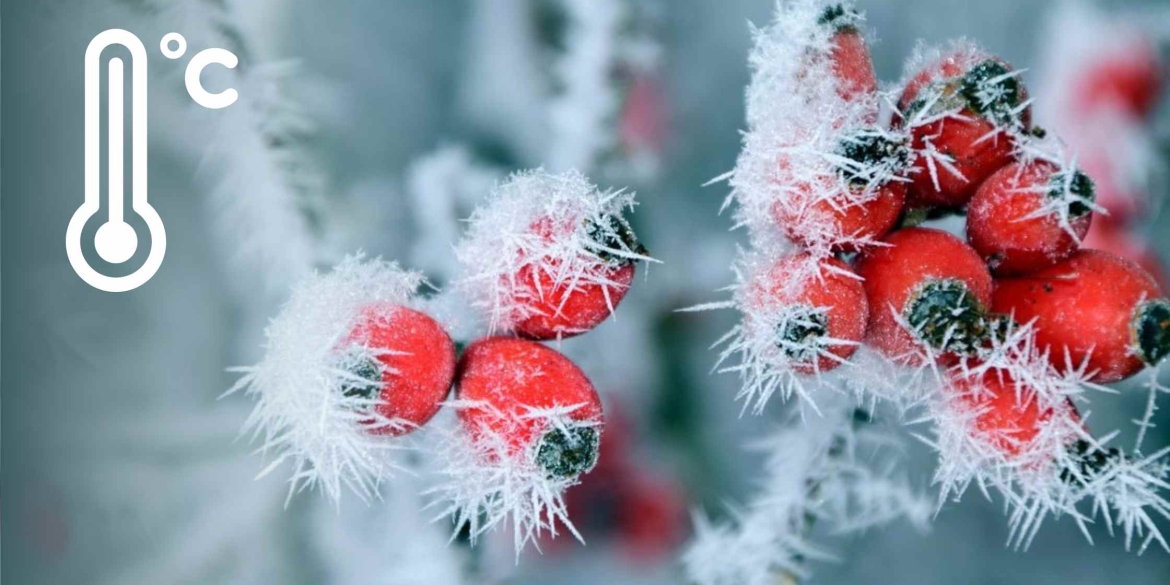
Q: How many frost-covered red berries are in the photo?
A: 11